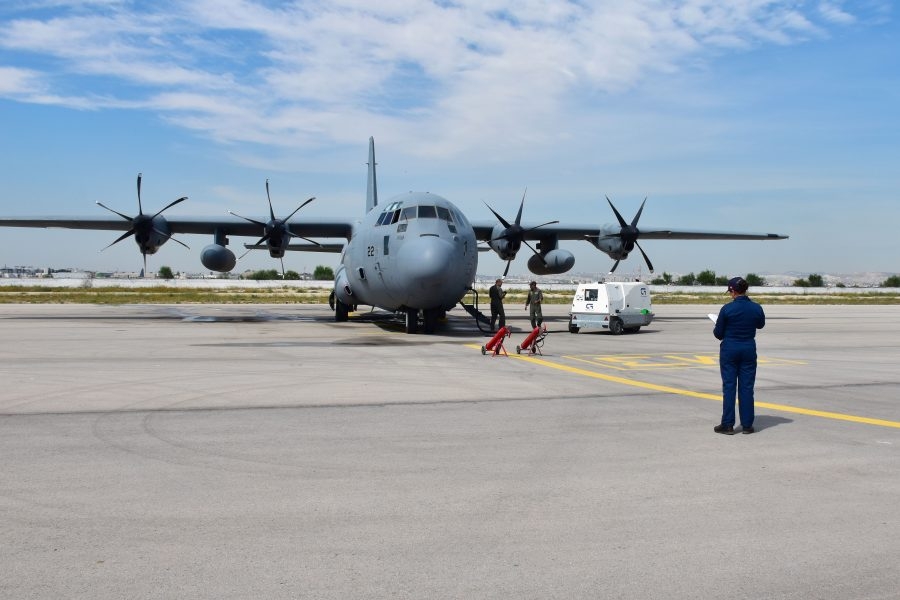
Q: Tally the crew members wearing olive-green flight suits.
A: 2